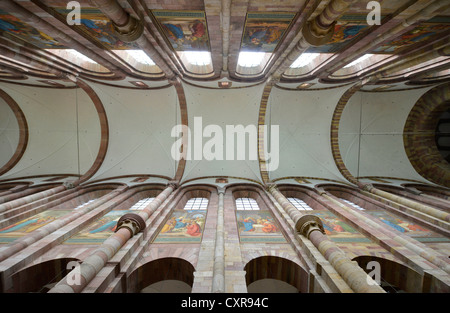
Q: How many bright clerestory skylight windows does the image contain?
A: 12